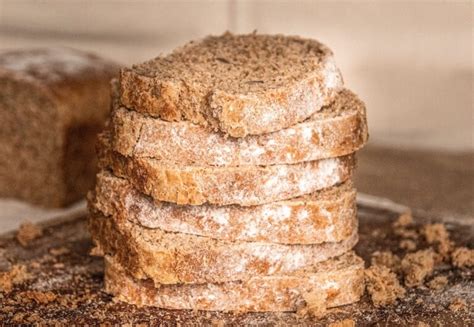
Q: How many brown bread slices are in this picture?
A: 6